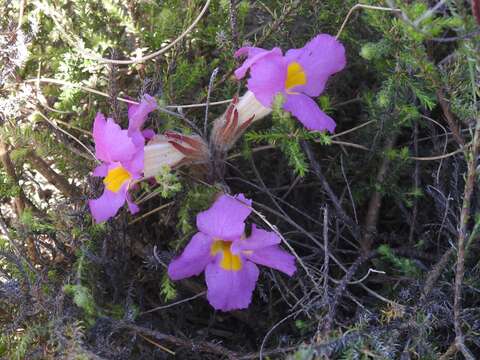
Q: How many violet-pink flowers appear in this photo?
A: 3